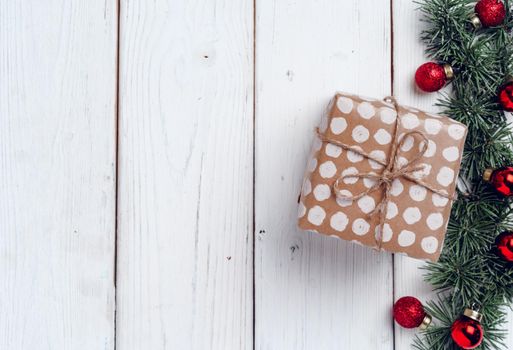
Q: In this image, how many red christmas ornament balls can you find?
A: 7